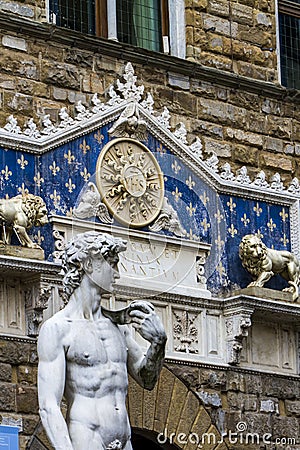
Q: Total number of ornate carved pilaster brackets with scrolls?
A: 2